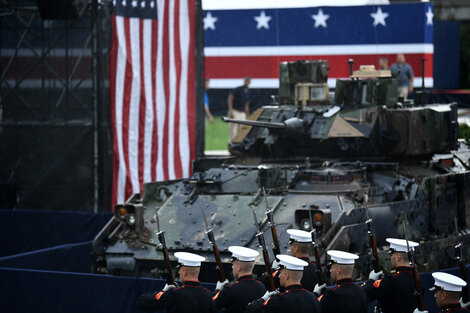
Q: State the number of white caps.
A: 7